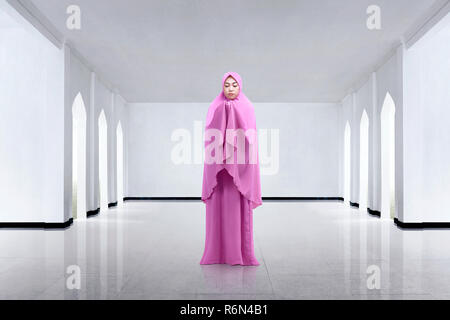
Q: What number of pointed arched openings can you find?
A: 6